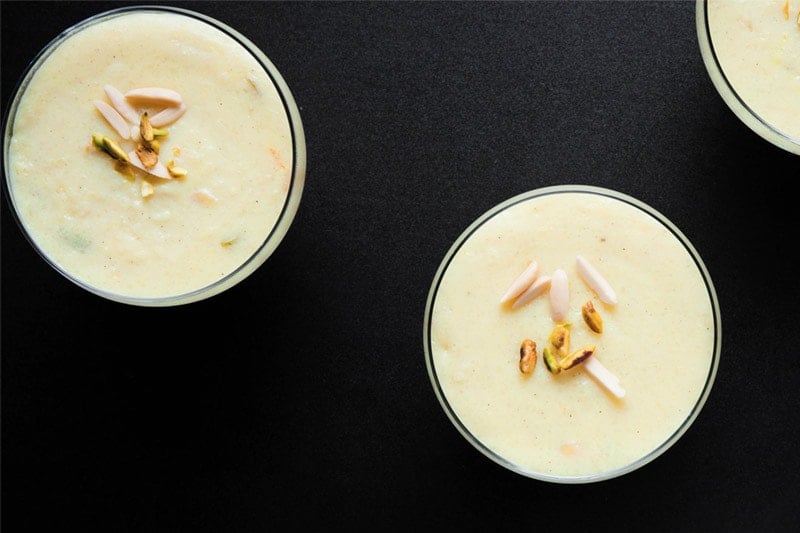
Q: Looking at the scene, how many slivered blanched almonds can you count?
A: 10